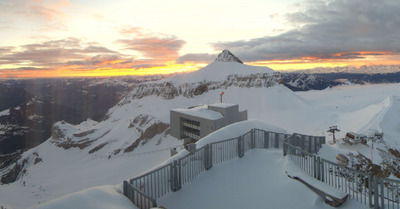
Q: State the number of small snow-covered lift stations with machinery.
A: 1